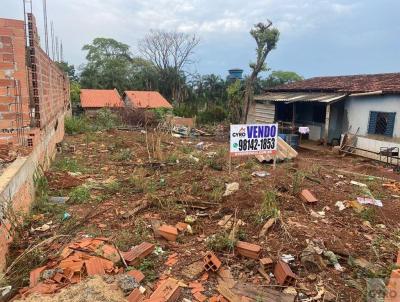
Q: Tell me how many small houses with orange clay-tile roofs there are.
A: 2